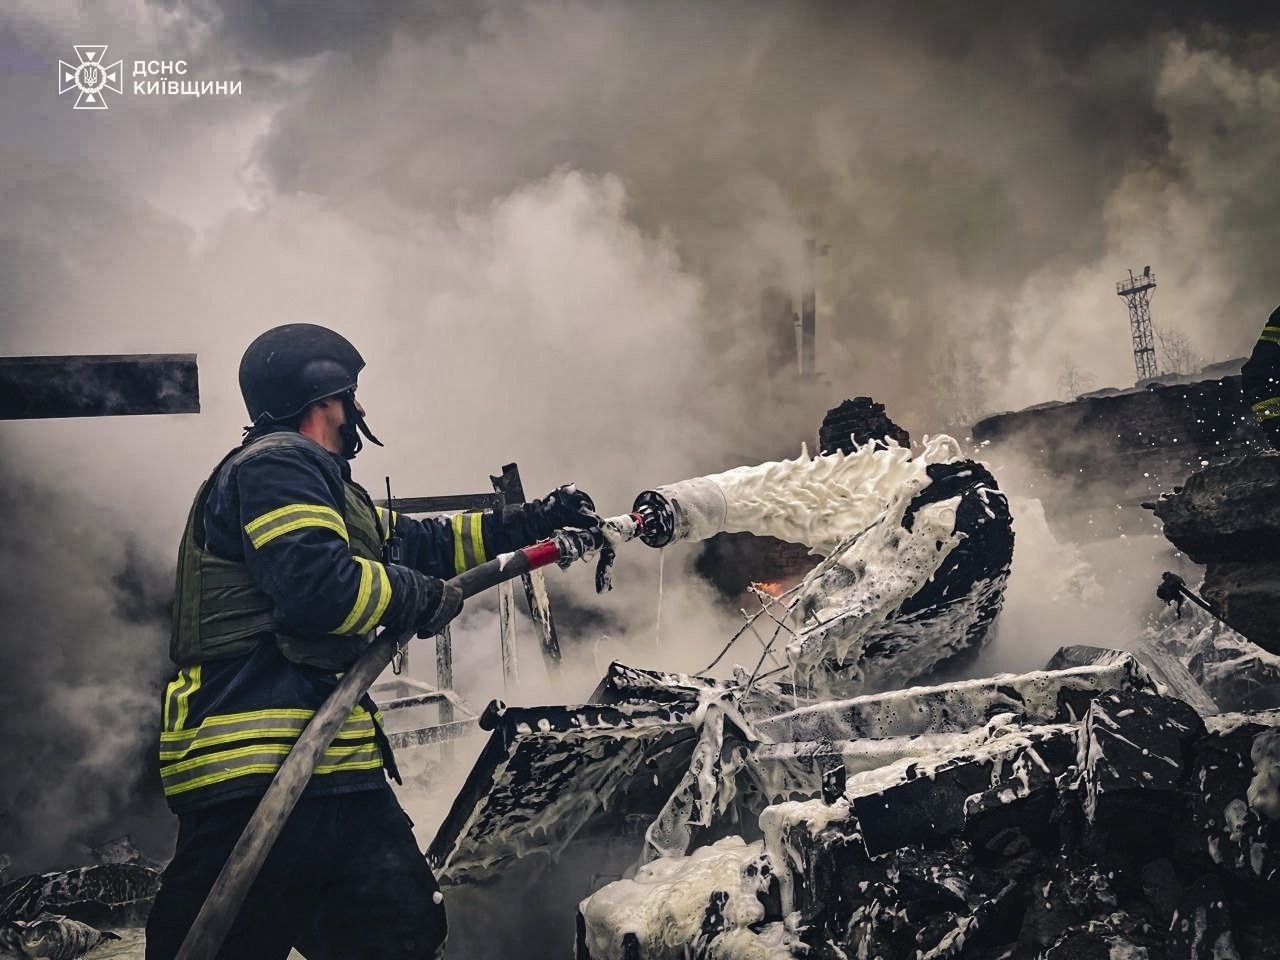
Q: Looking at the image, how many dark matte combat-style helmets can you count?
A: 1